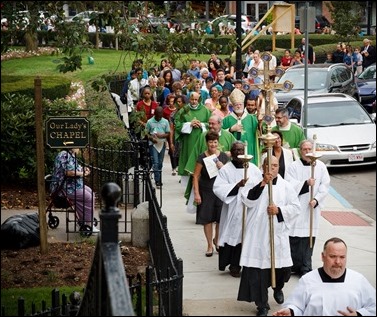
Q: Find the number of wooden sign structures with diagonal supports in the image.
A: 1